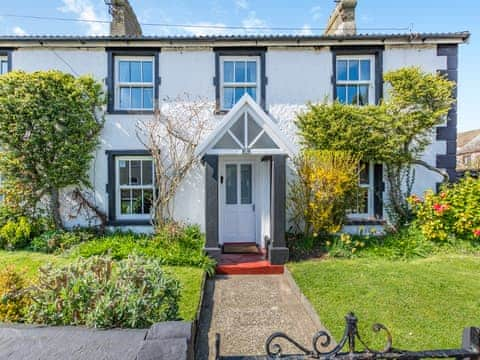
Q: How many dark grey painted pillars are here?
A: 2